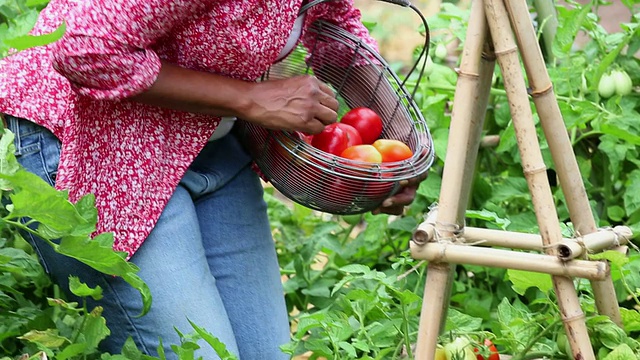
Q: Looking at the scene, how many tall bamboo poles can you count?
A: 4